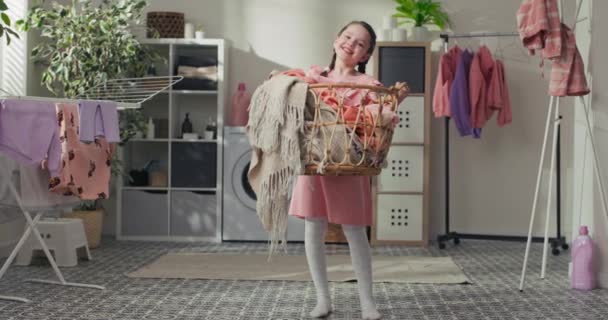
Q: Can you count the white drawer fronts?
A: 3